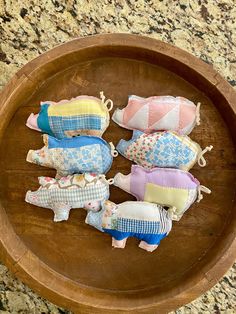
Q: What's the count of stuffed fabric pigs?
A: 7